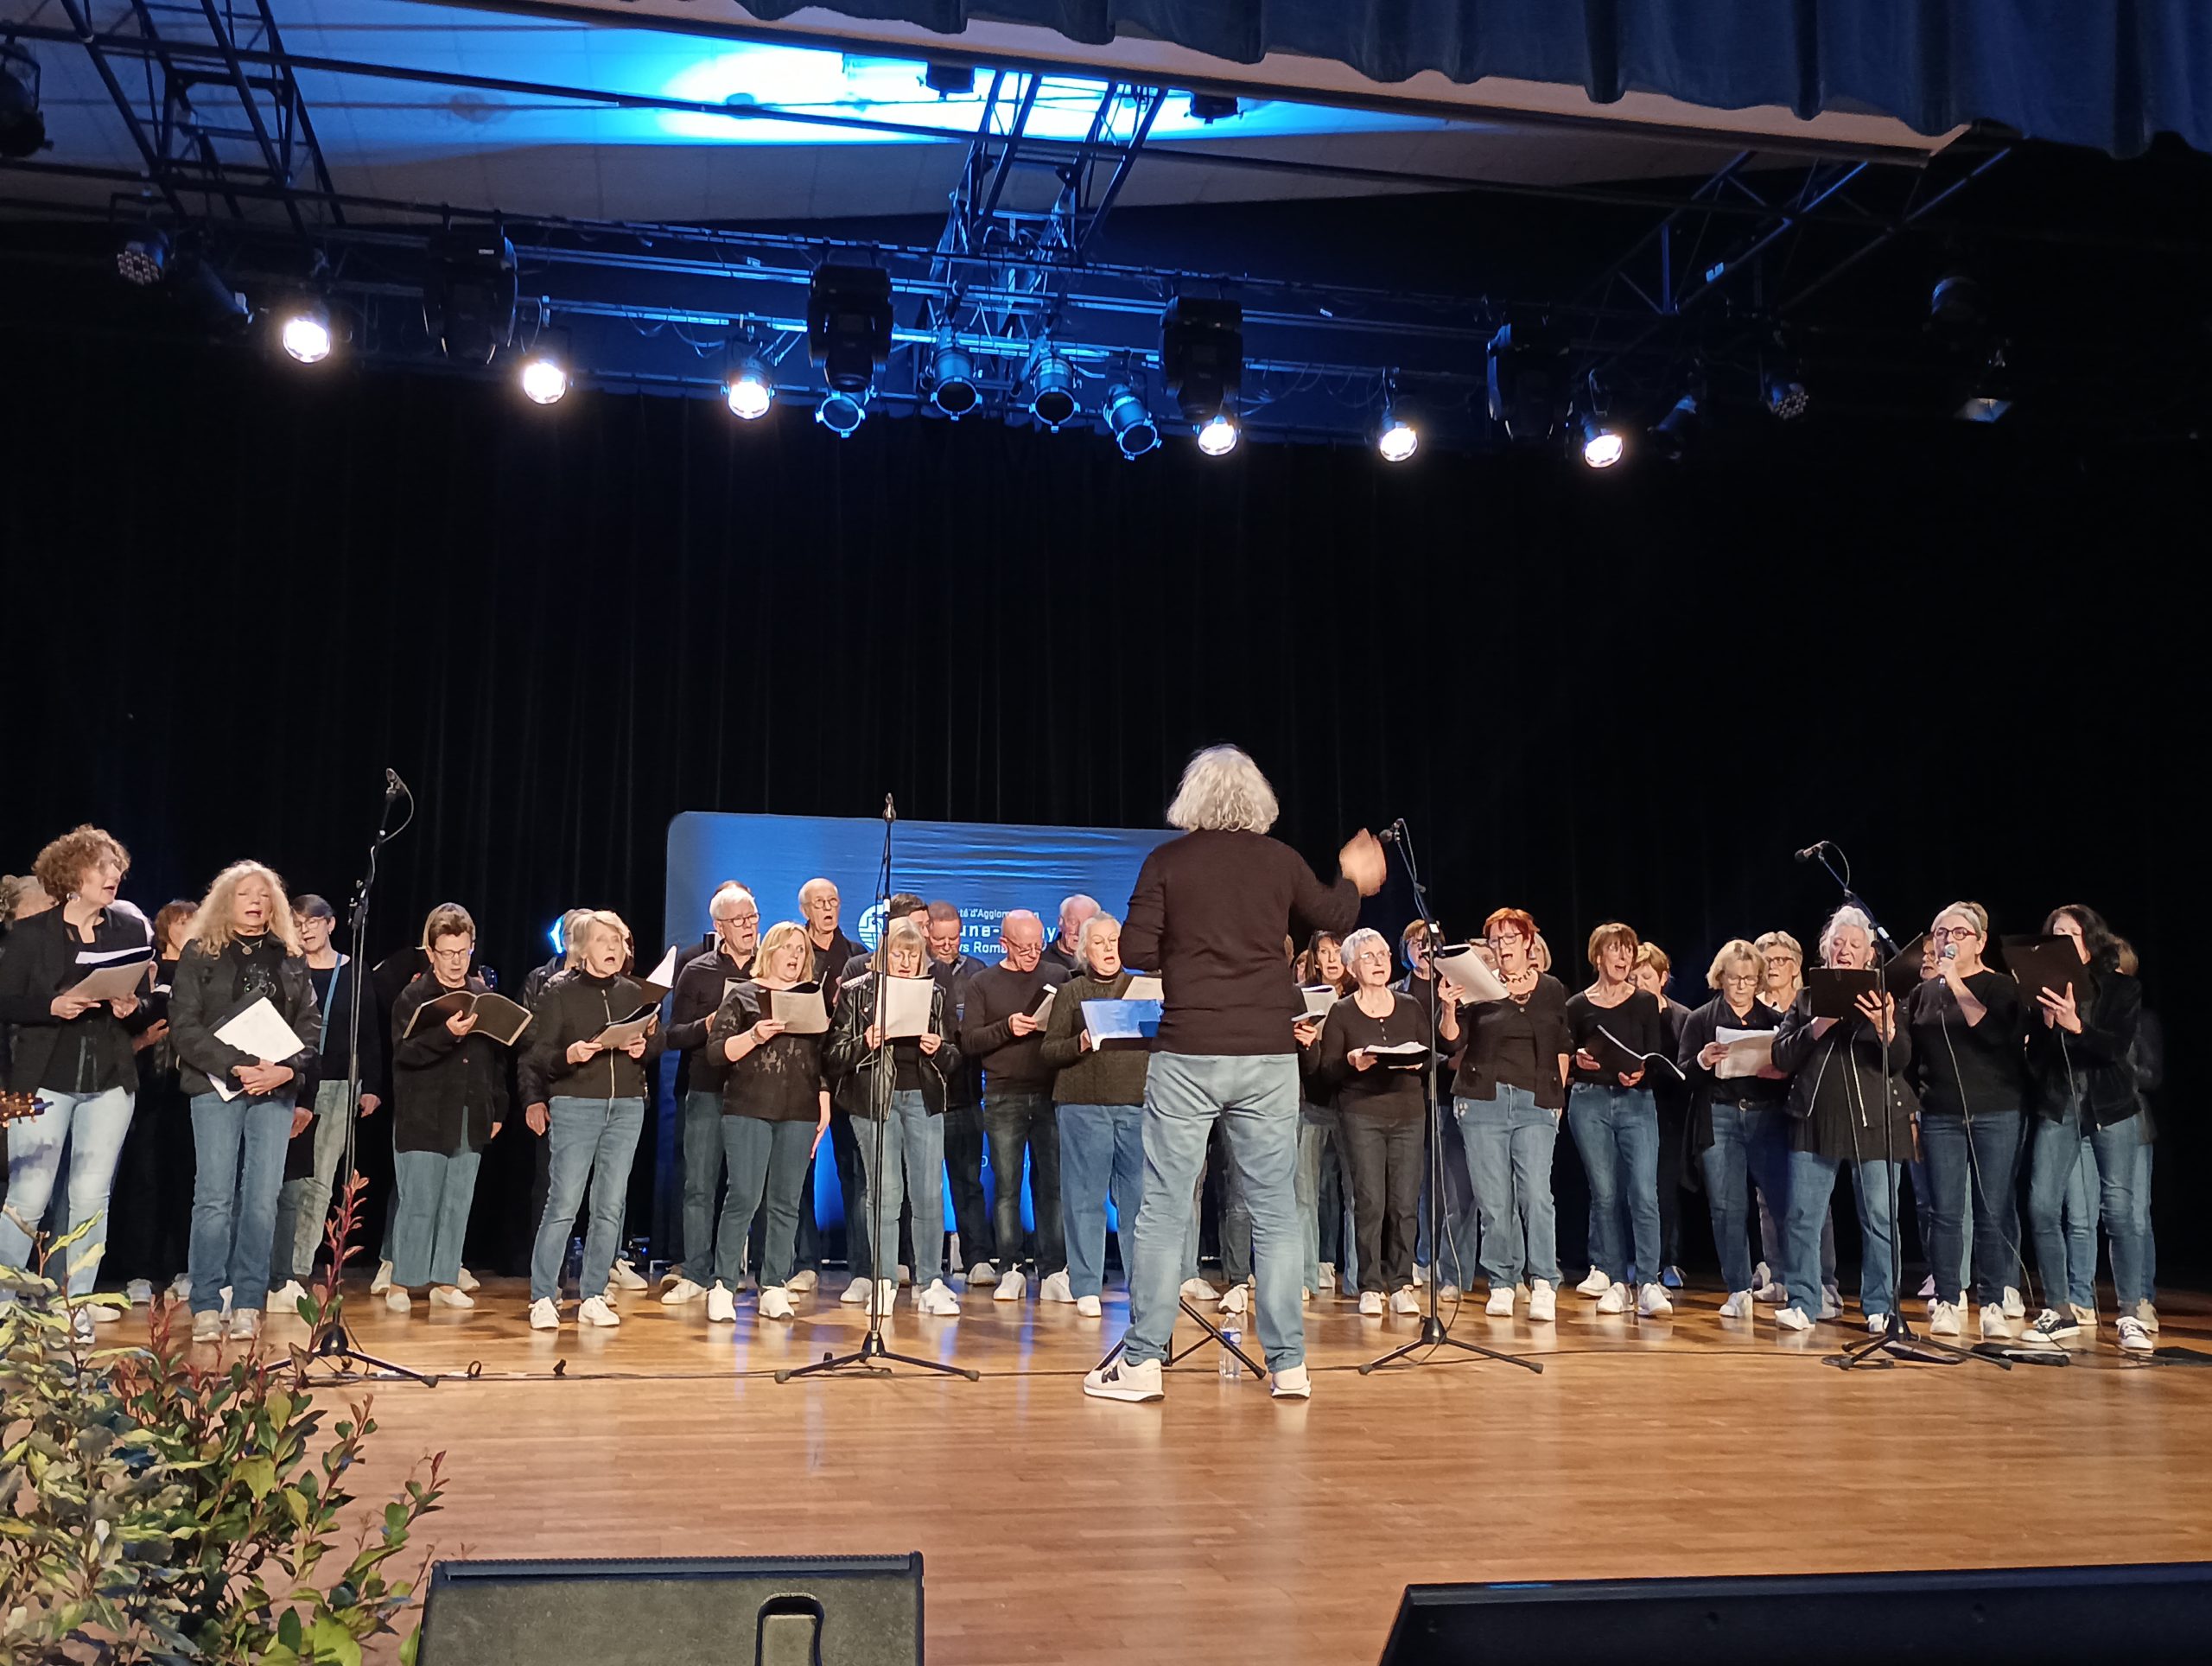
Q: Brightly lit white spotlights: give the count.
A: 6